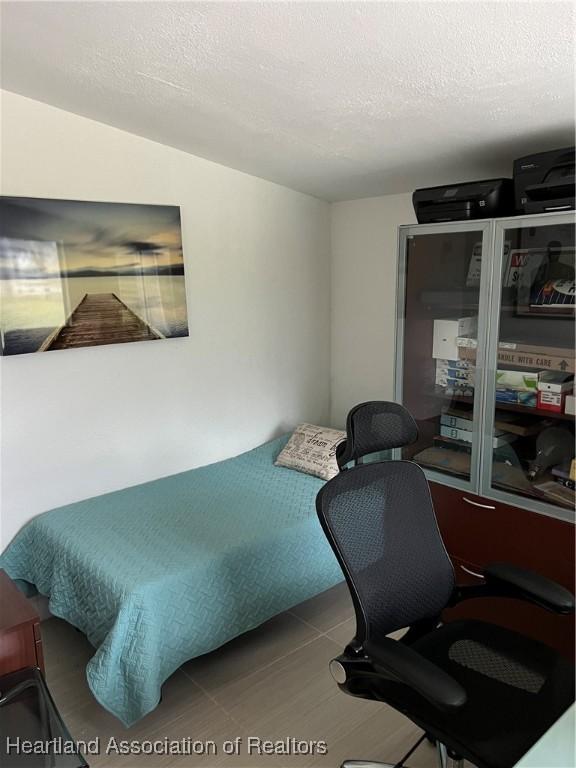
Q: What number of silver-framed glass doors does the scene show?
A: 2